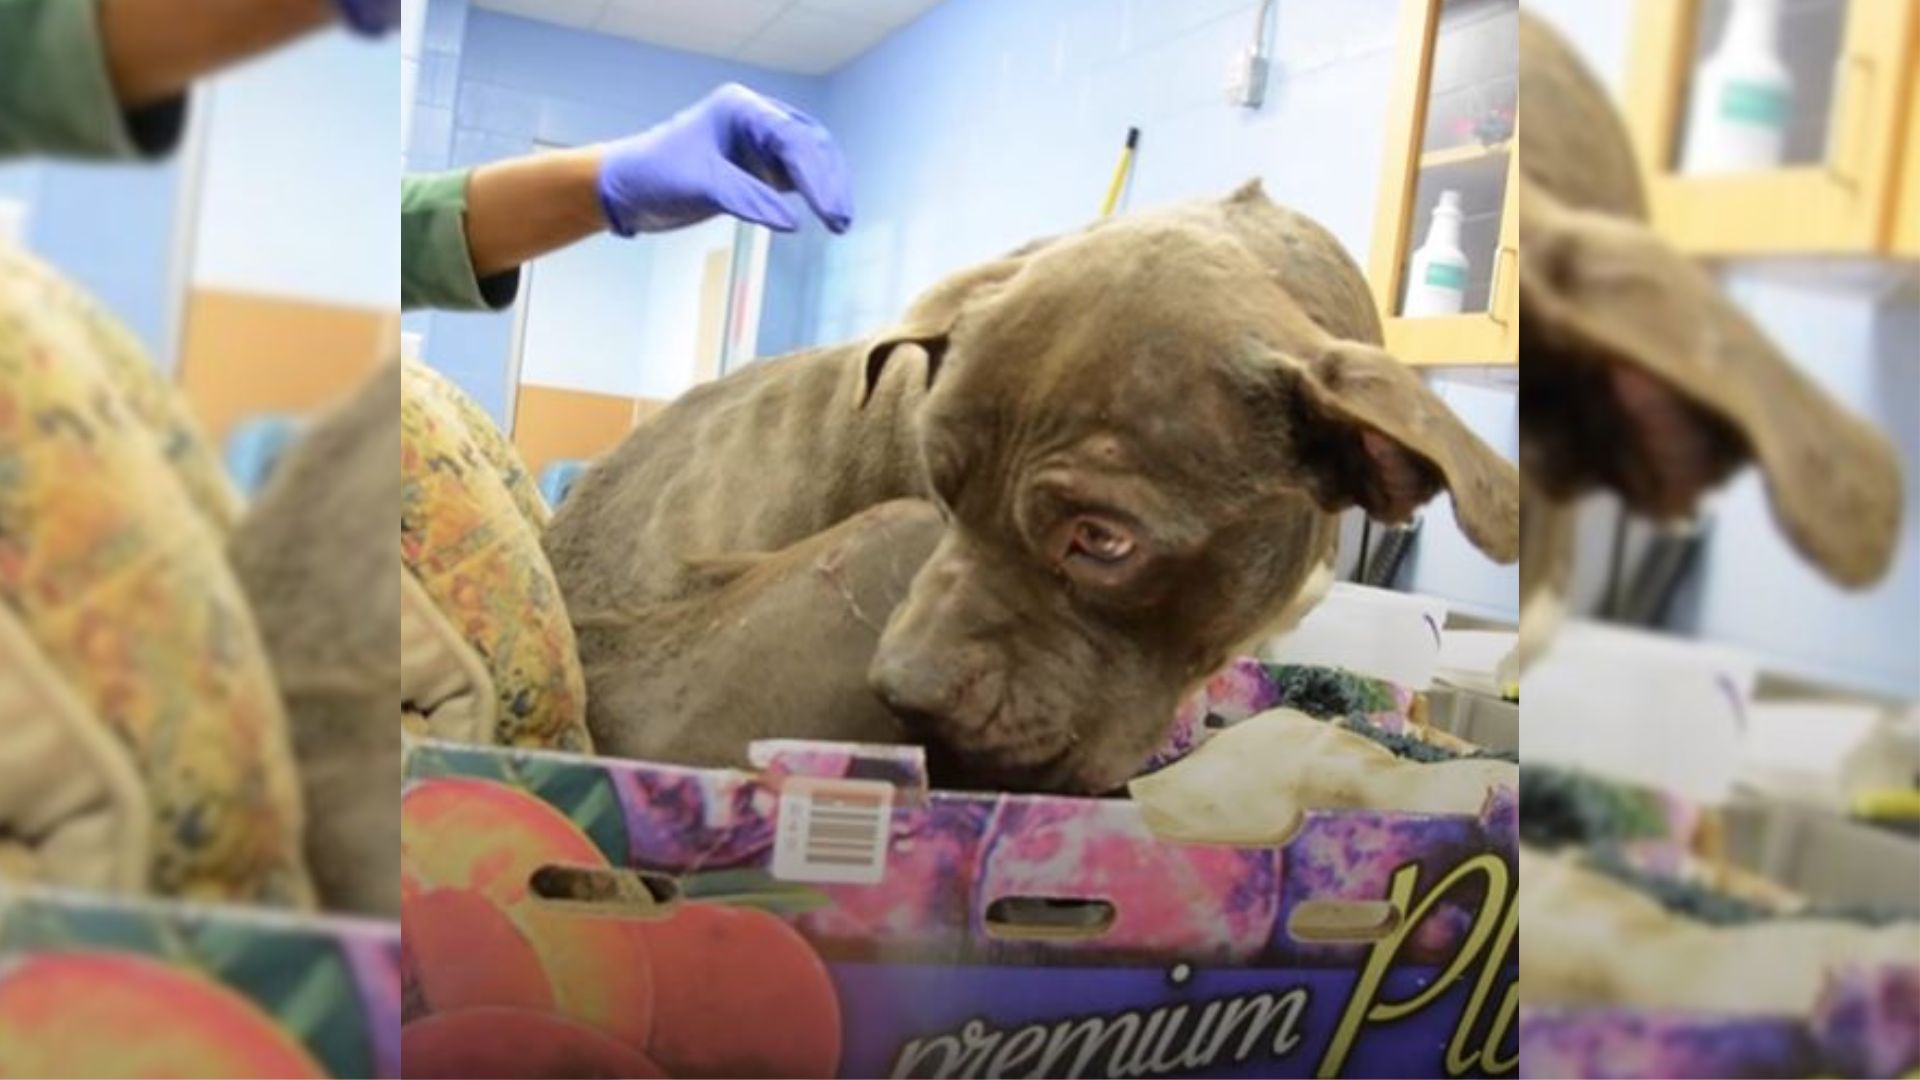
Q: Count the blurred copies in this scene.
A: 2